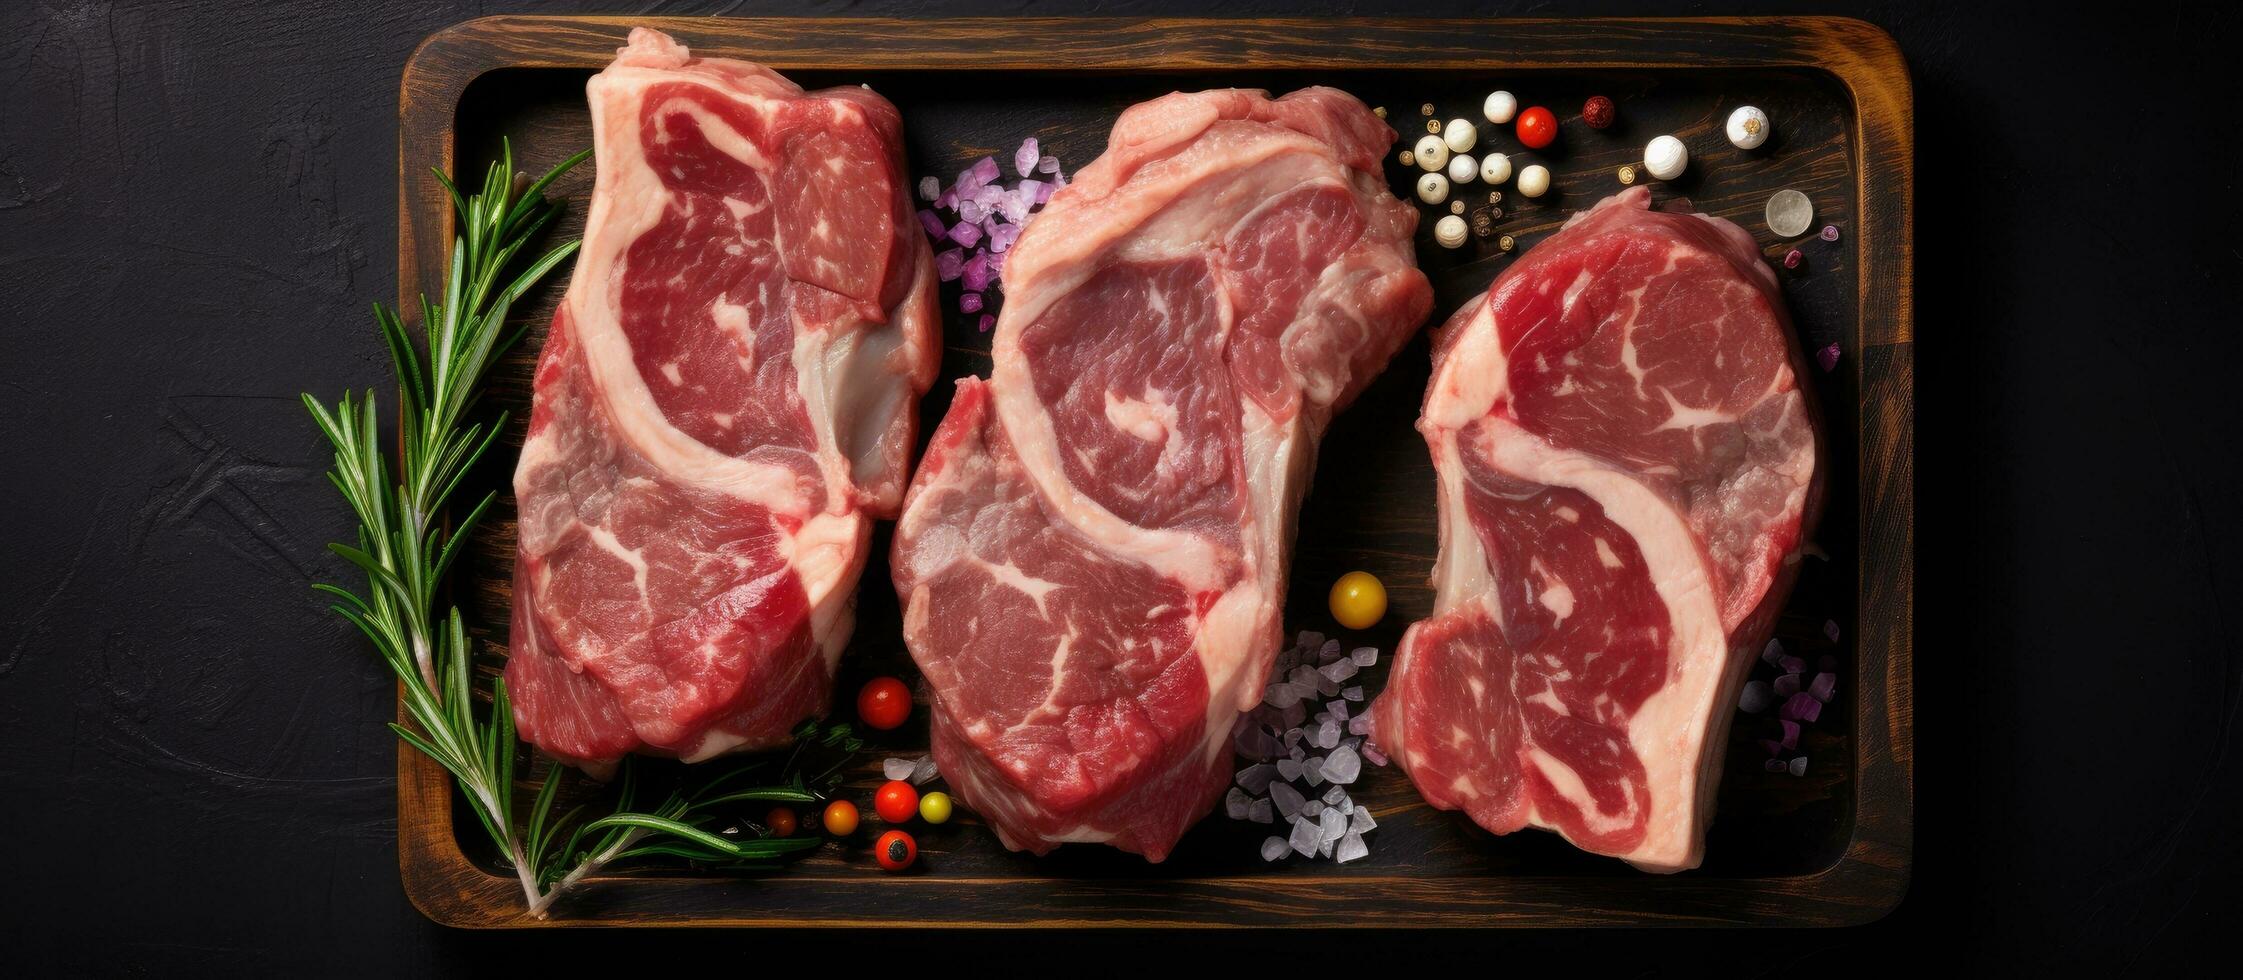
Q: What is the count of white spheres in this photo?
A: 10